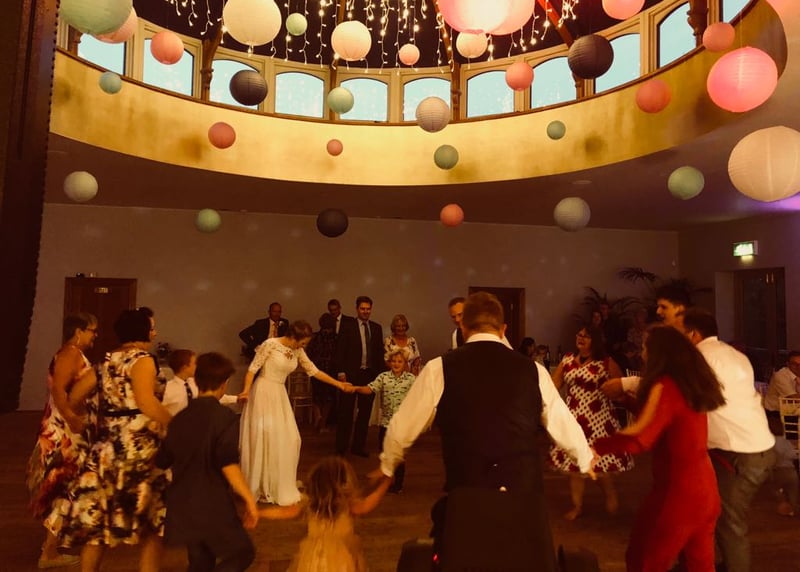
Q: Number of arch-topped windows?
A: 11